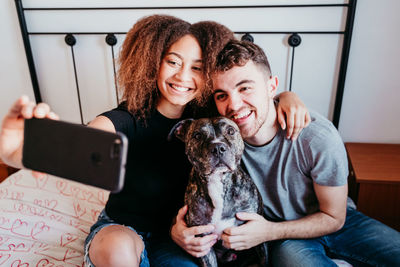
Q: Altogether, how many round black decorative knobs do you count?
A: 4